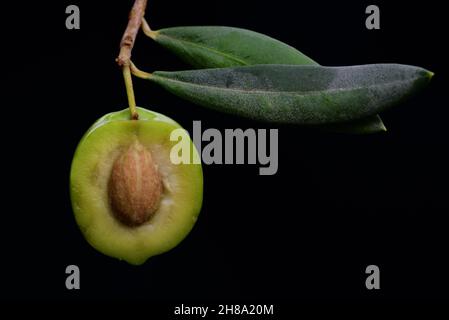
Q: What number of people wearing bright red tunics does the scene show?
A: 0